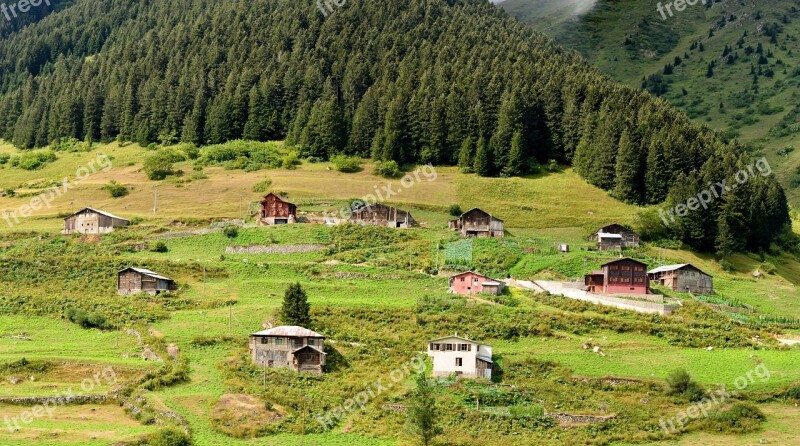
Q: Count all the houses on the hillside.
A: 11